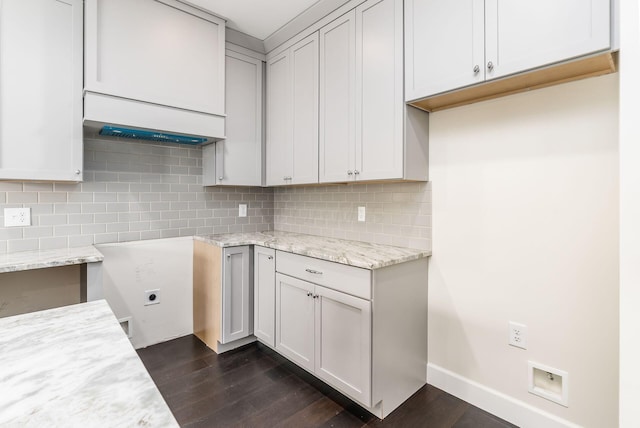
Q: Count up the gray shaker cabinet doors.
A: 12